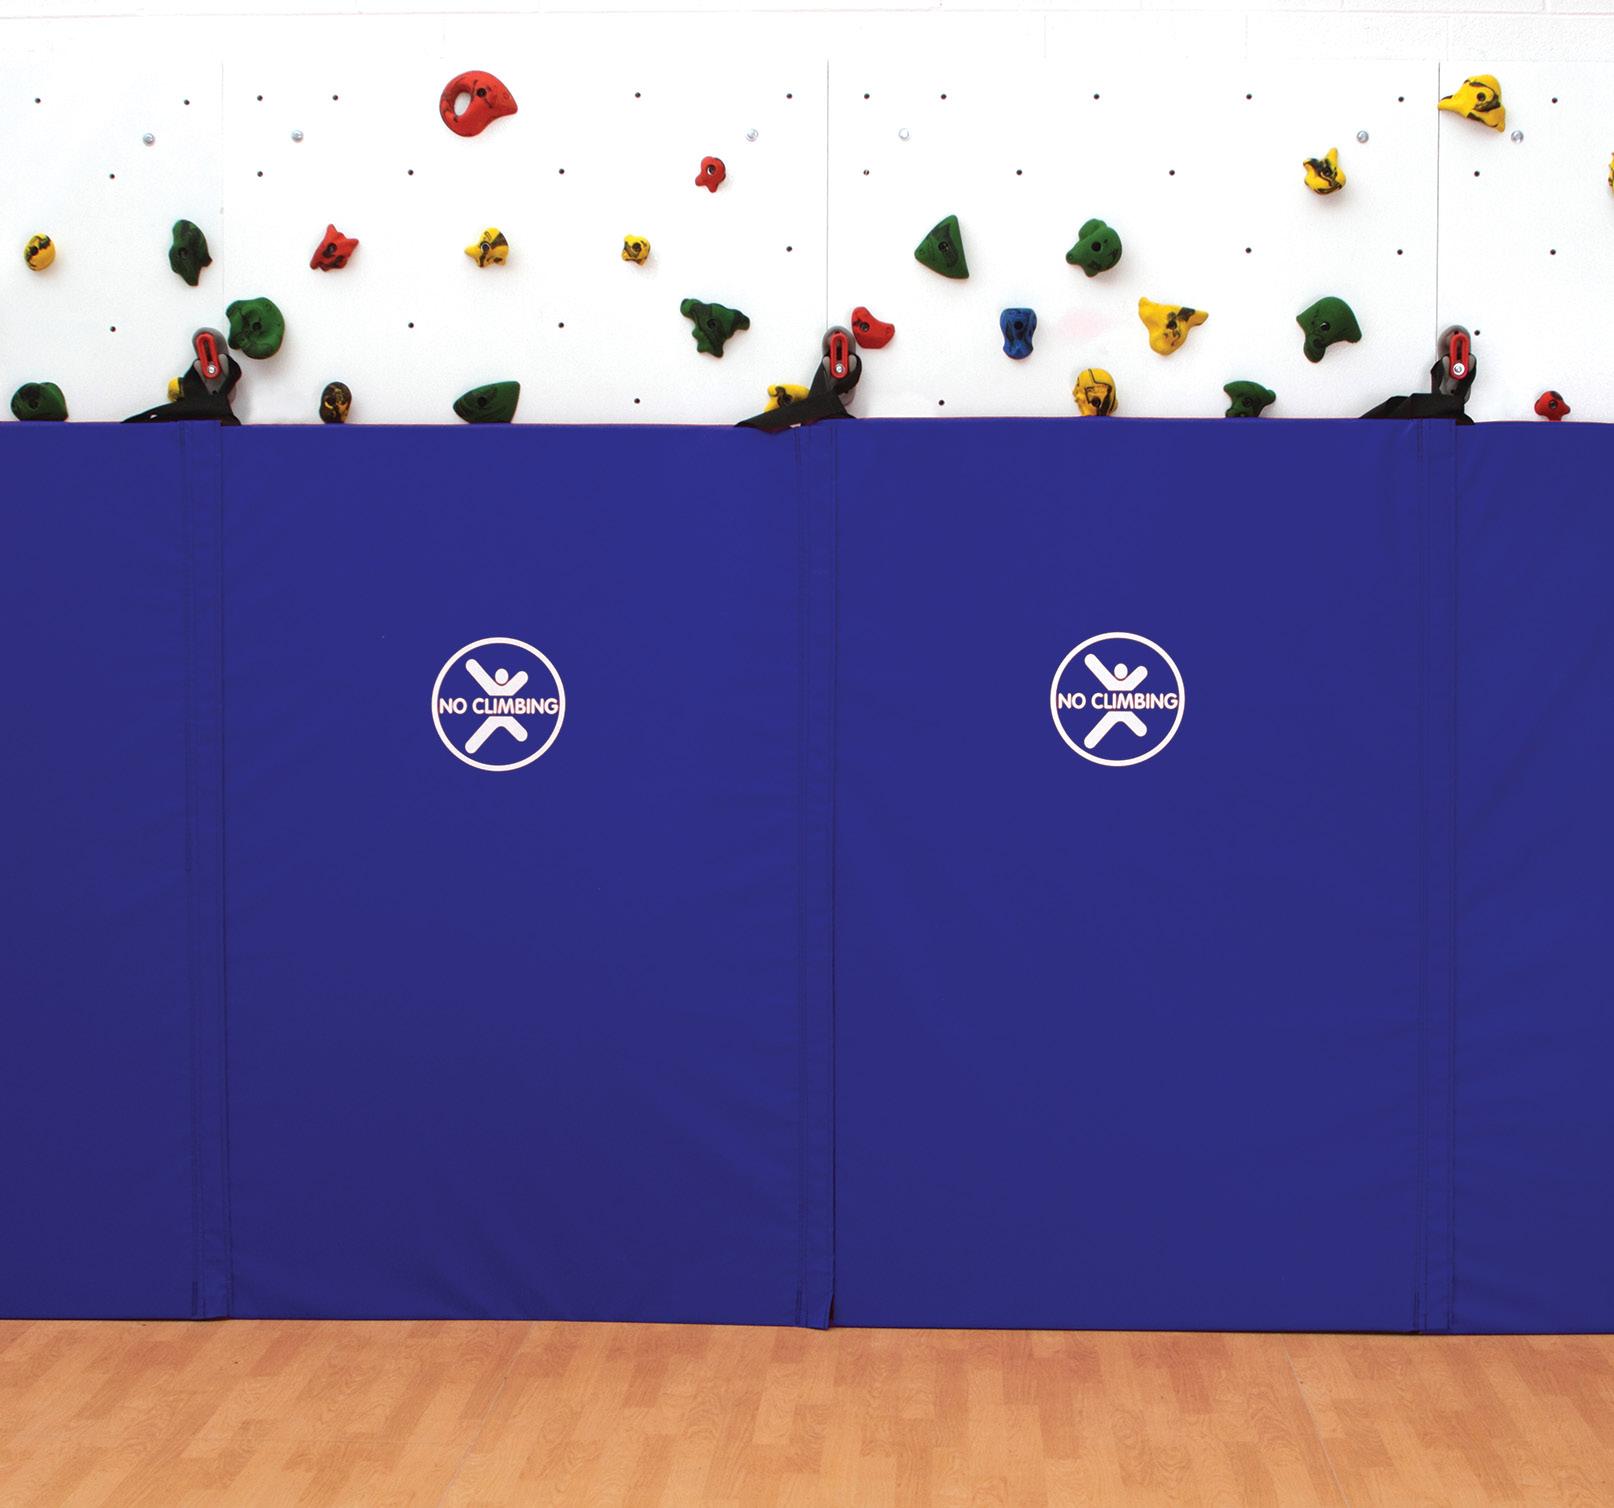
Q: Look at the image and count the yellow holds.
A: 11